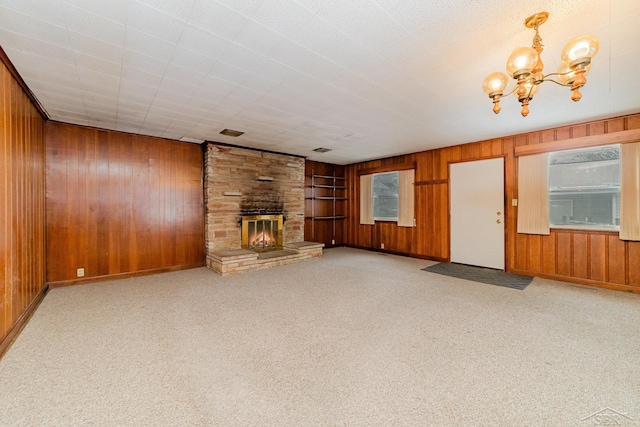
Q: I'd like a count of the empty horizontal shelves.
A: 4